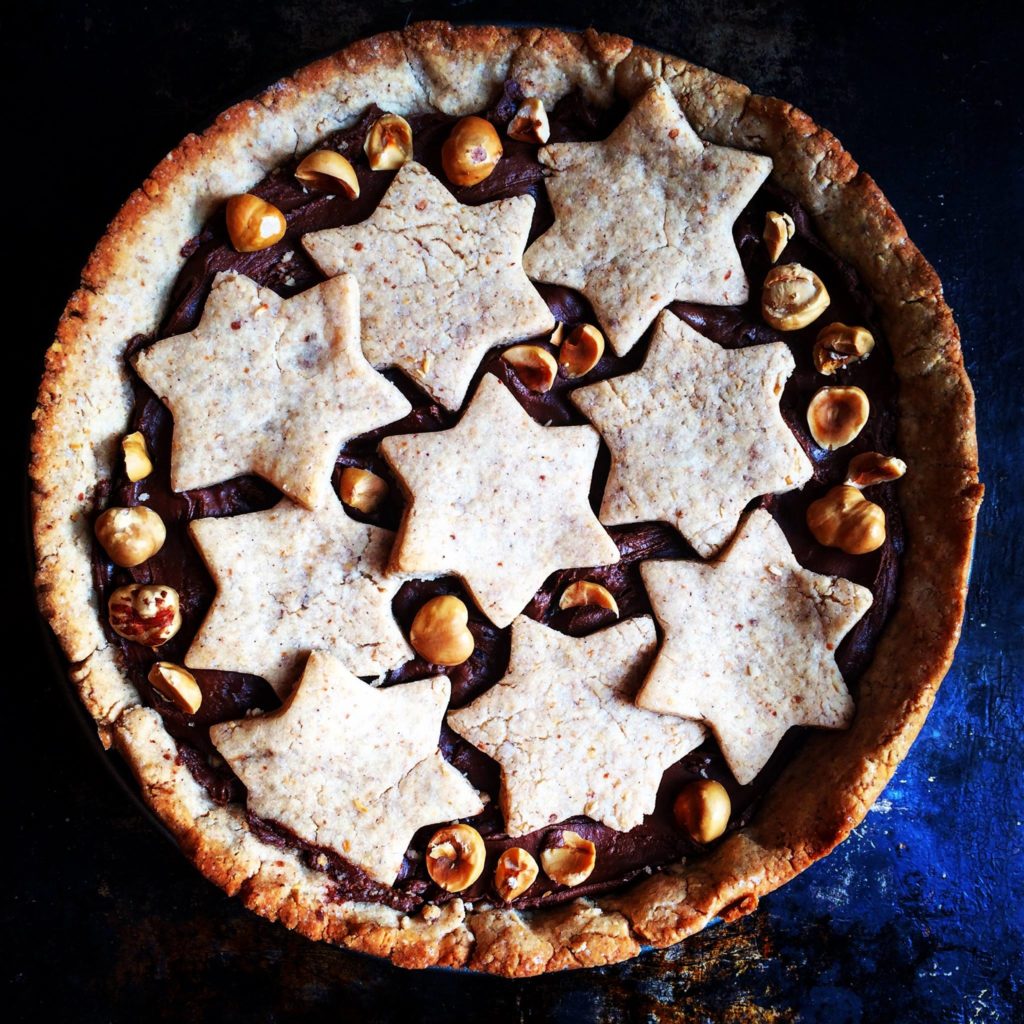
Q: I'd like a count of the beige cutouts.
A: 9